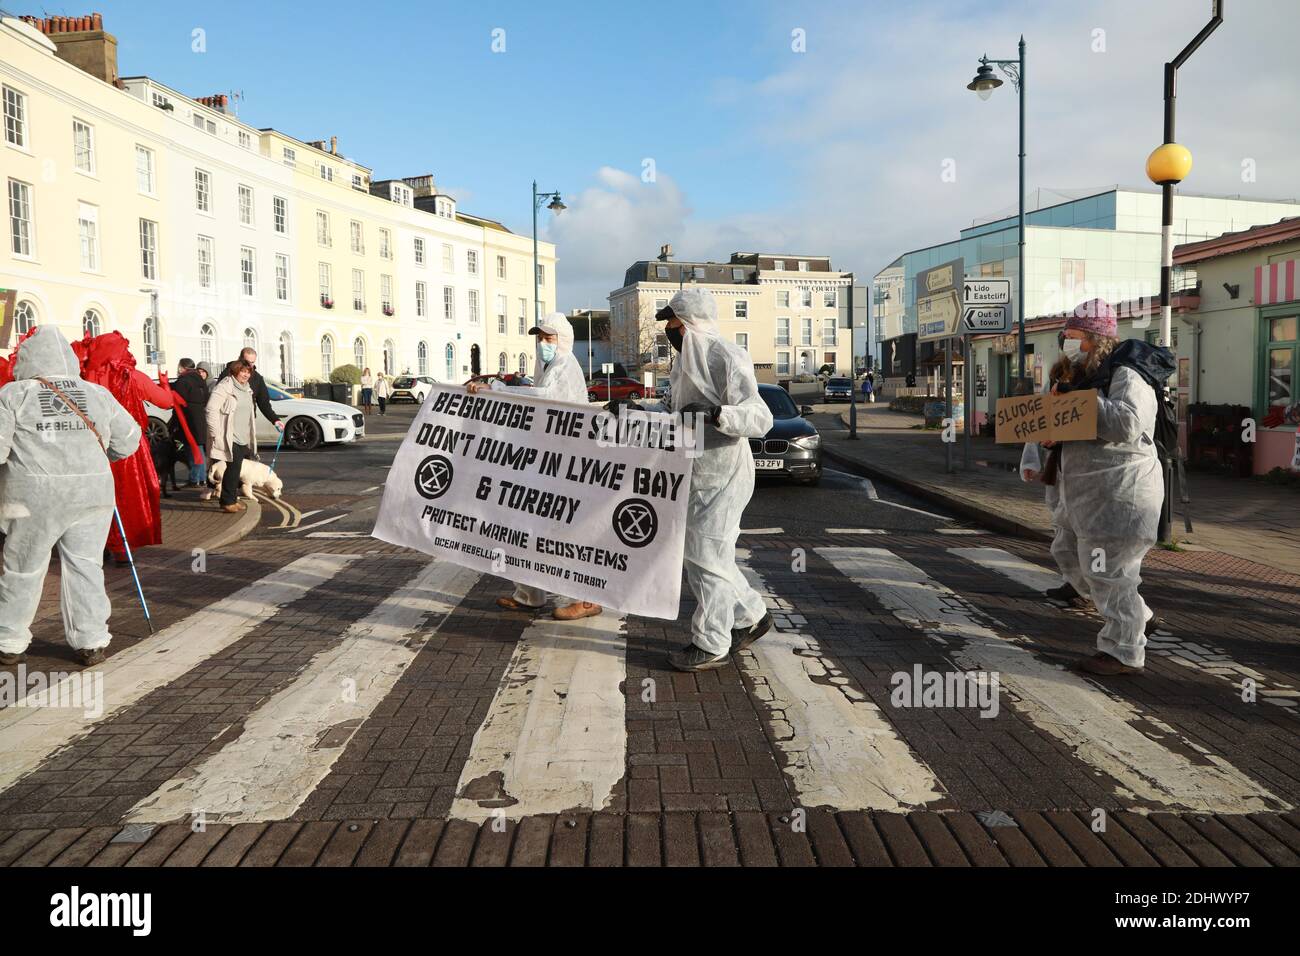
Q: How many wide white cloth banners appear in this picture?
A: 1